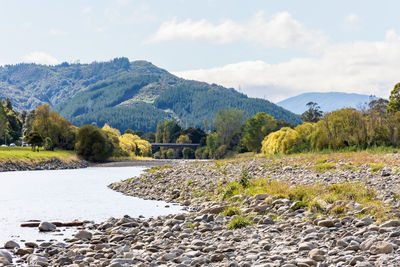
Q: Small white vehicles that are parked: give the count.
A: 3